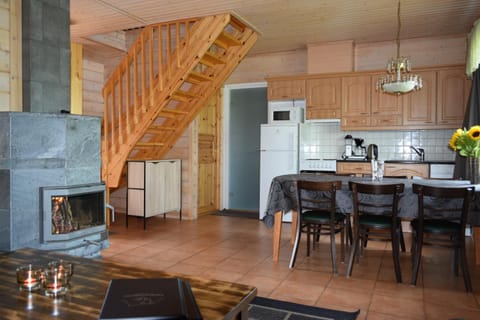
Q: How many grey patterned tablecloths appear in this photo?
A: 1